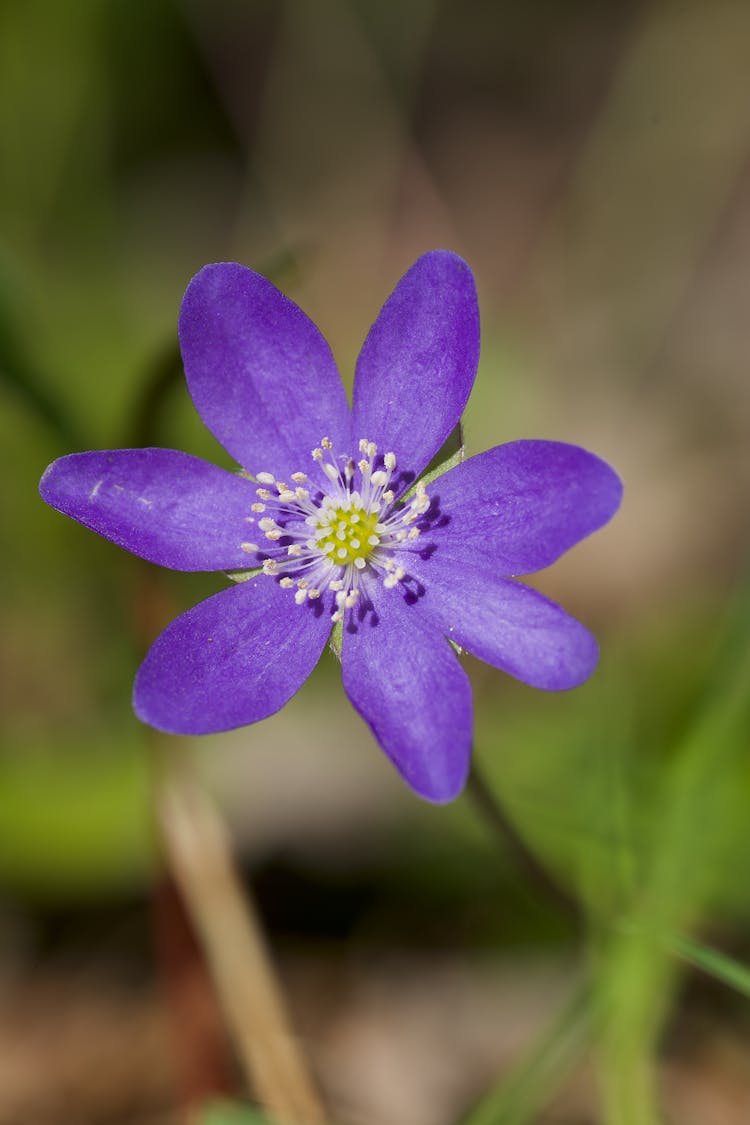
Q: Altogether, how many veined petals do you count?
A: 7